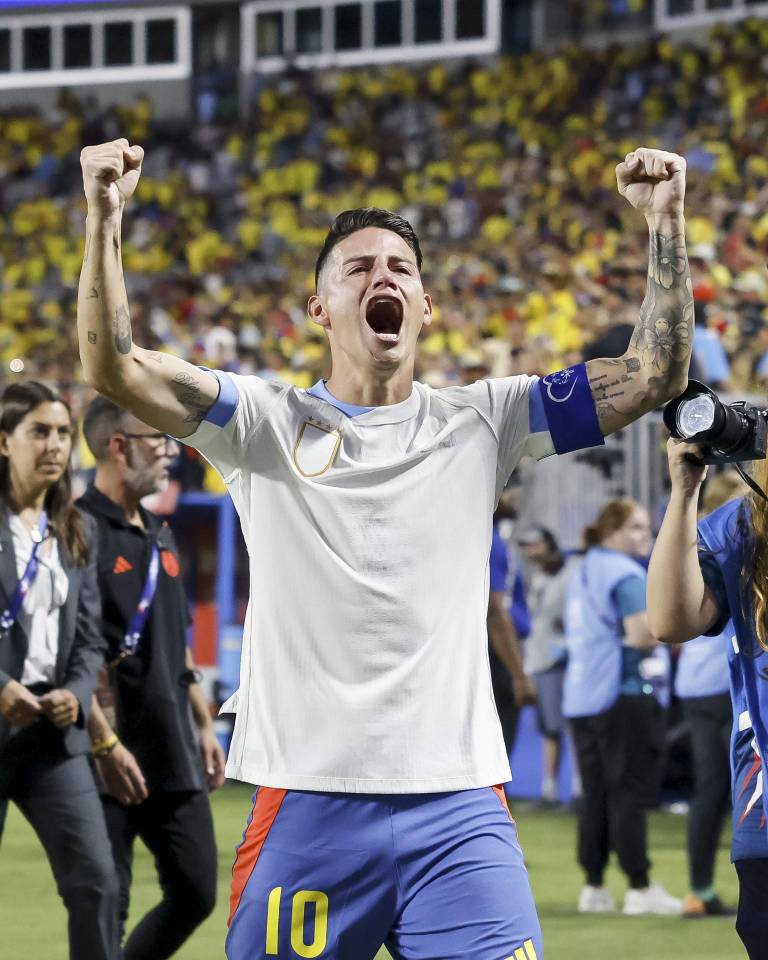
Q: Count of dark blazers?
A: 1